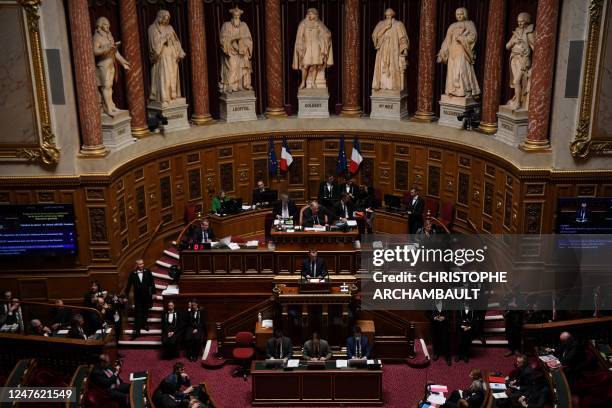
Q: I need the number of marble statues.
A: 7